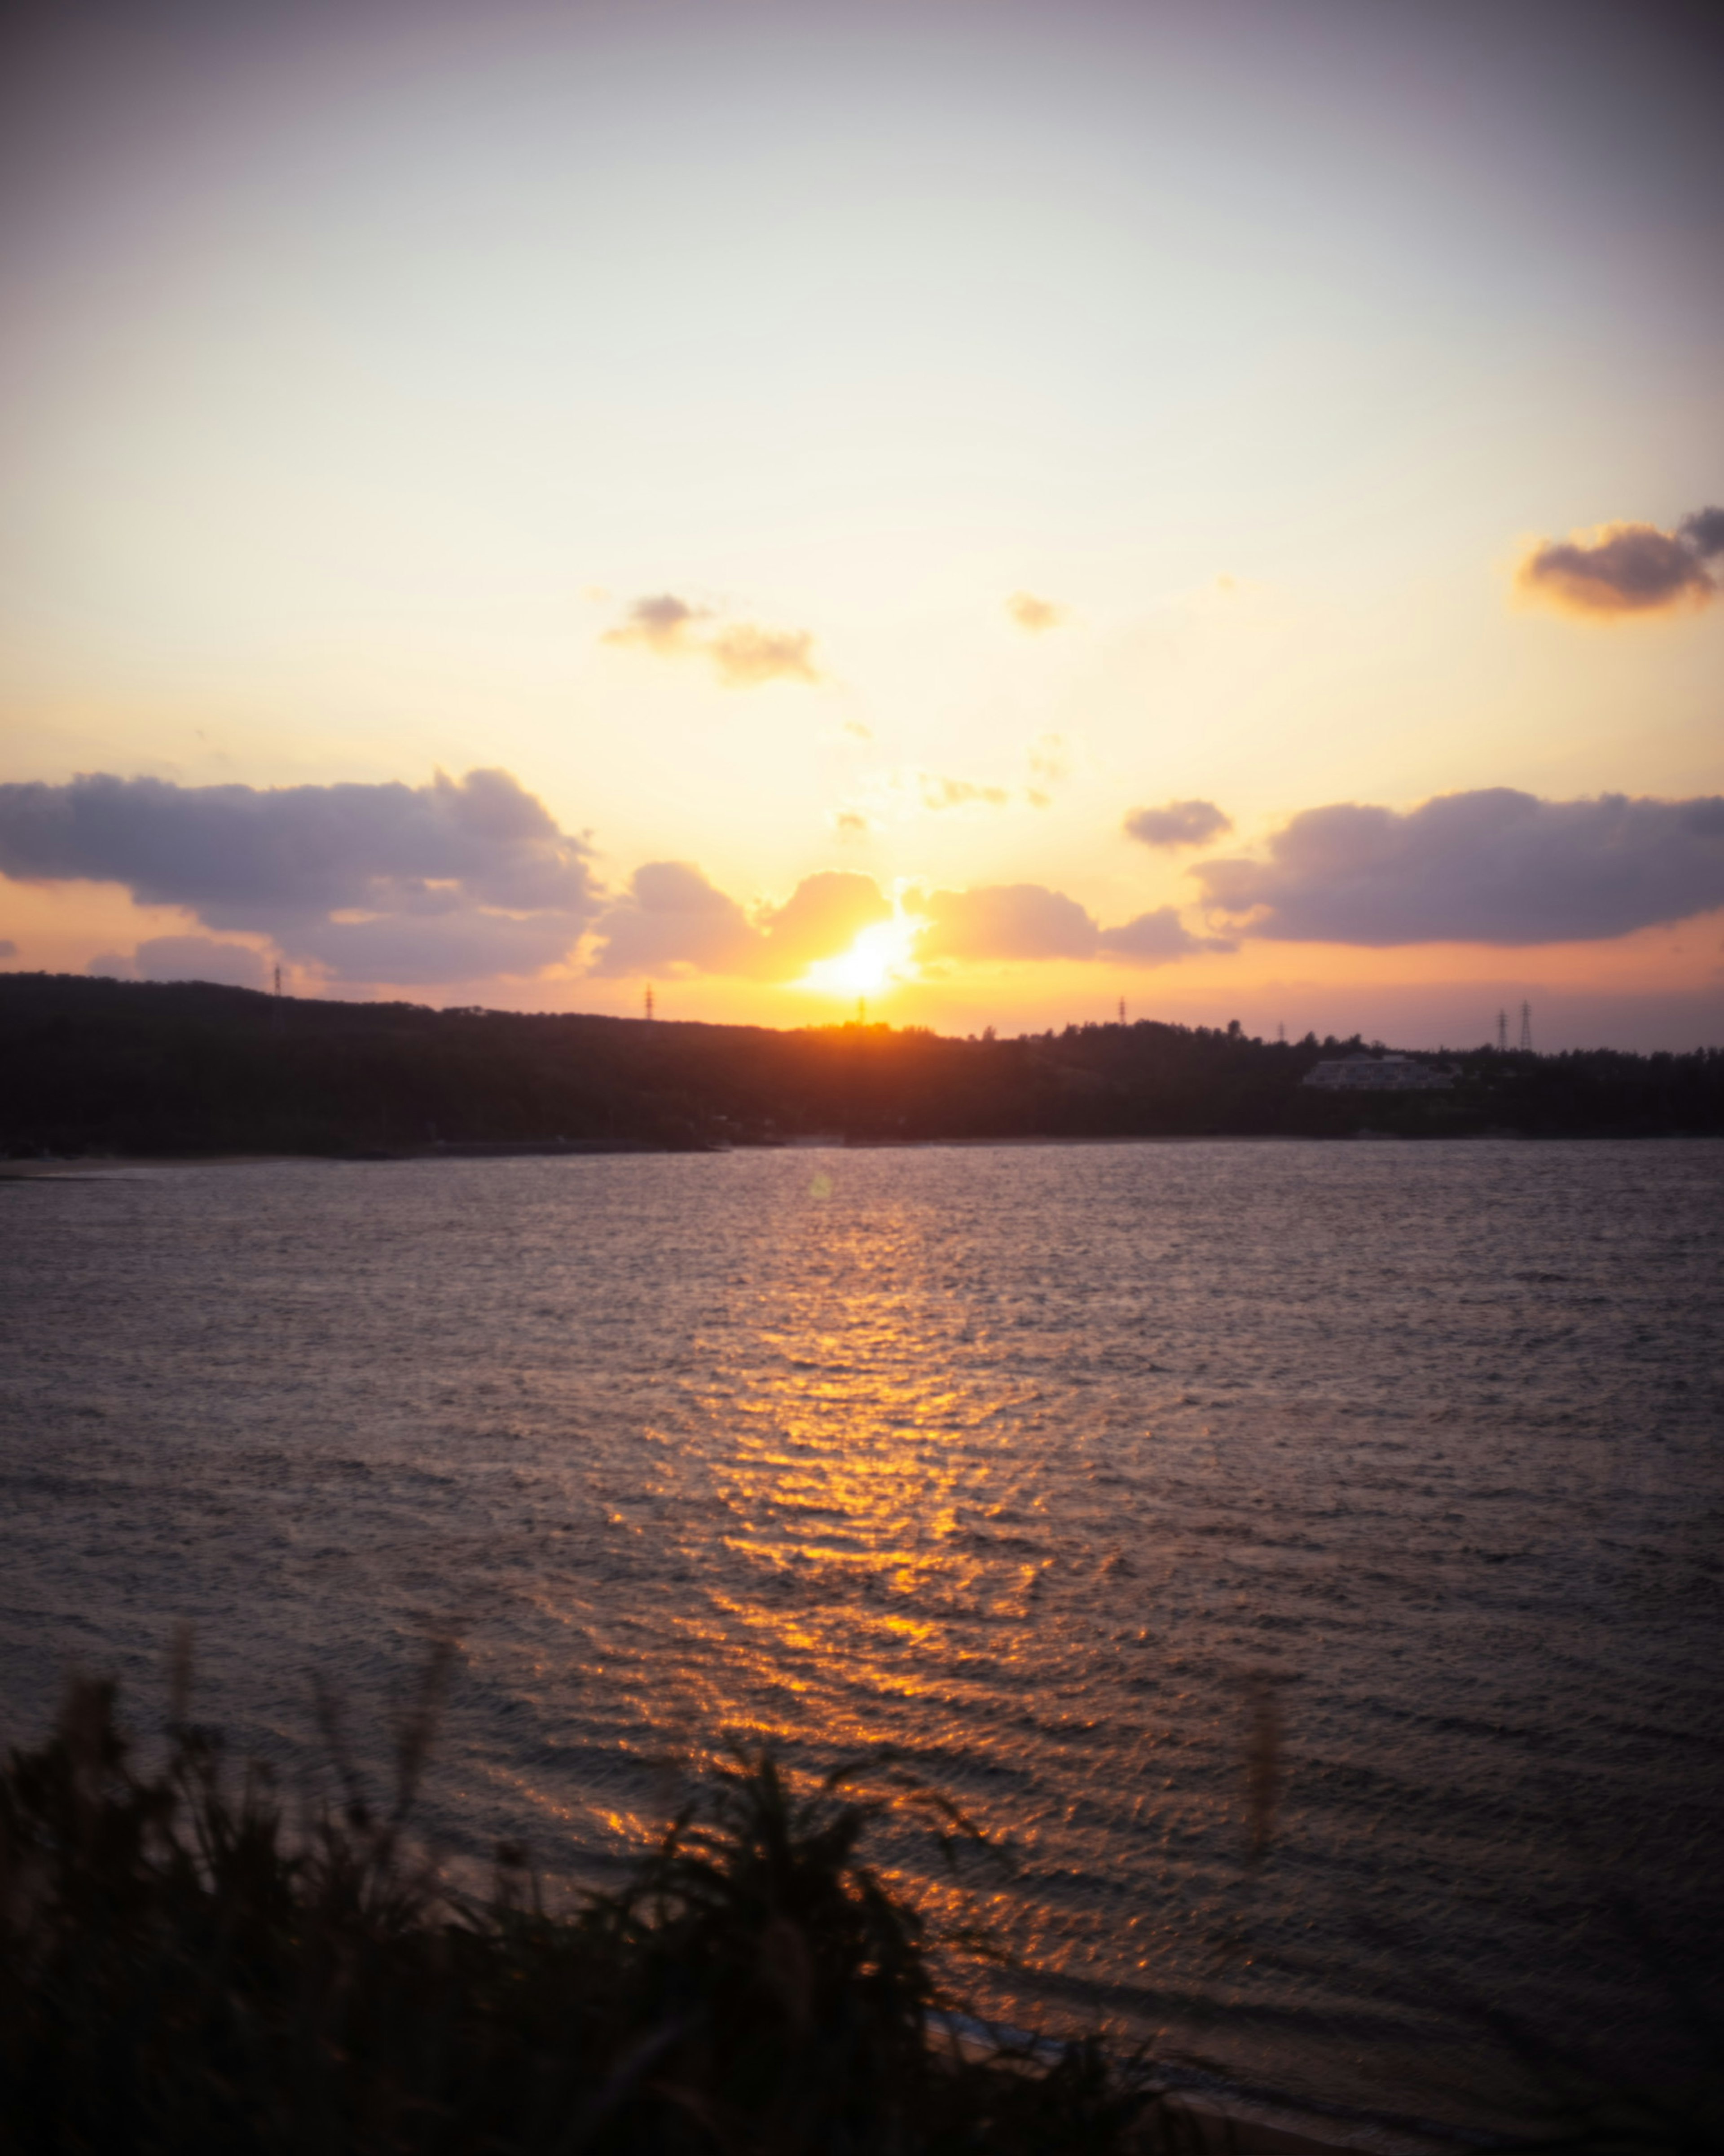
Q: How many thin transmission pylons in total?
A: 7